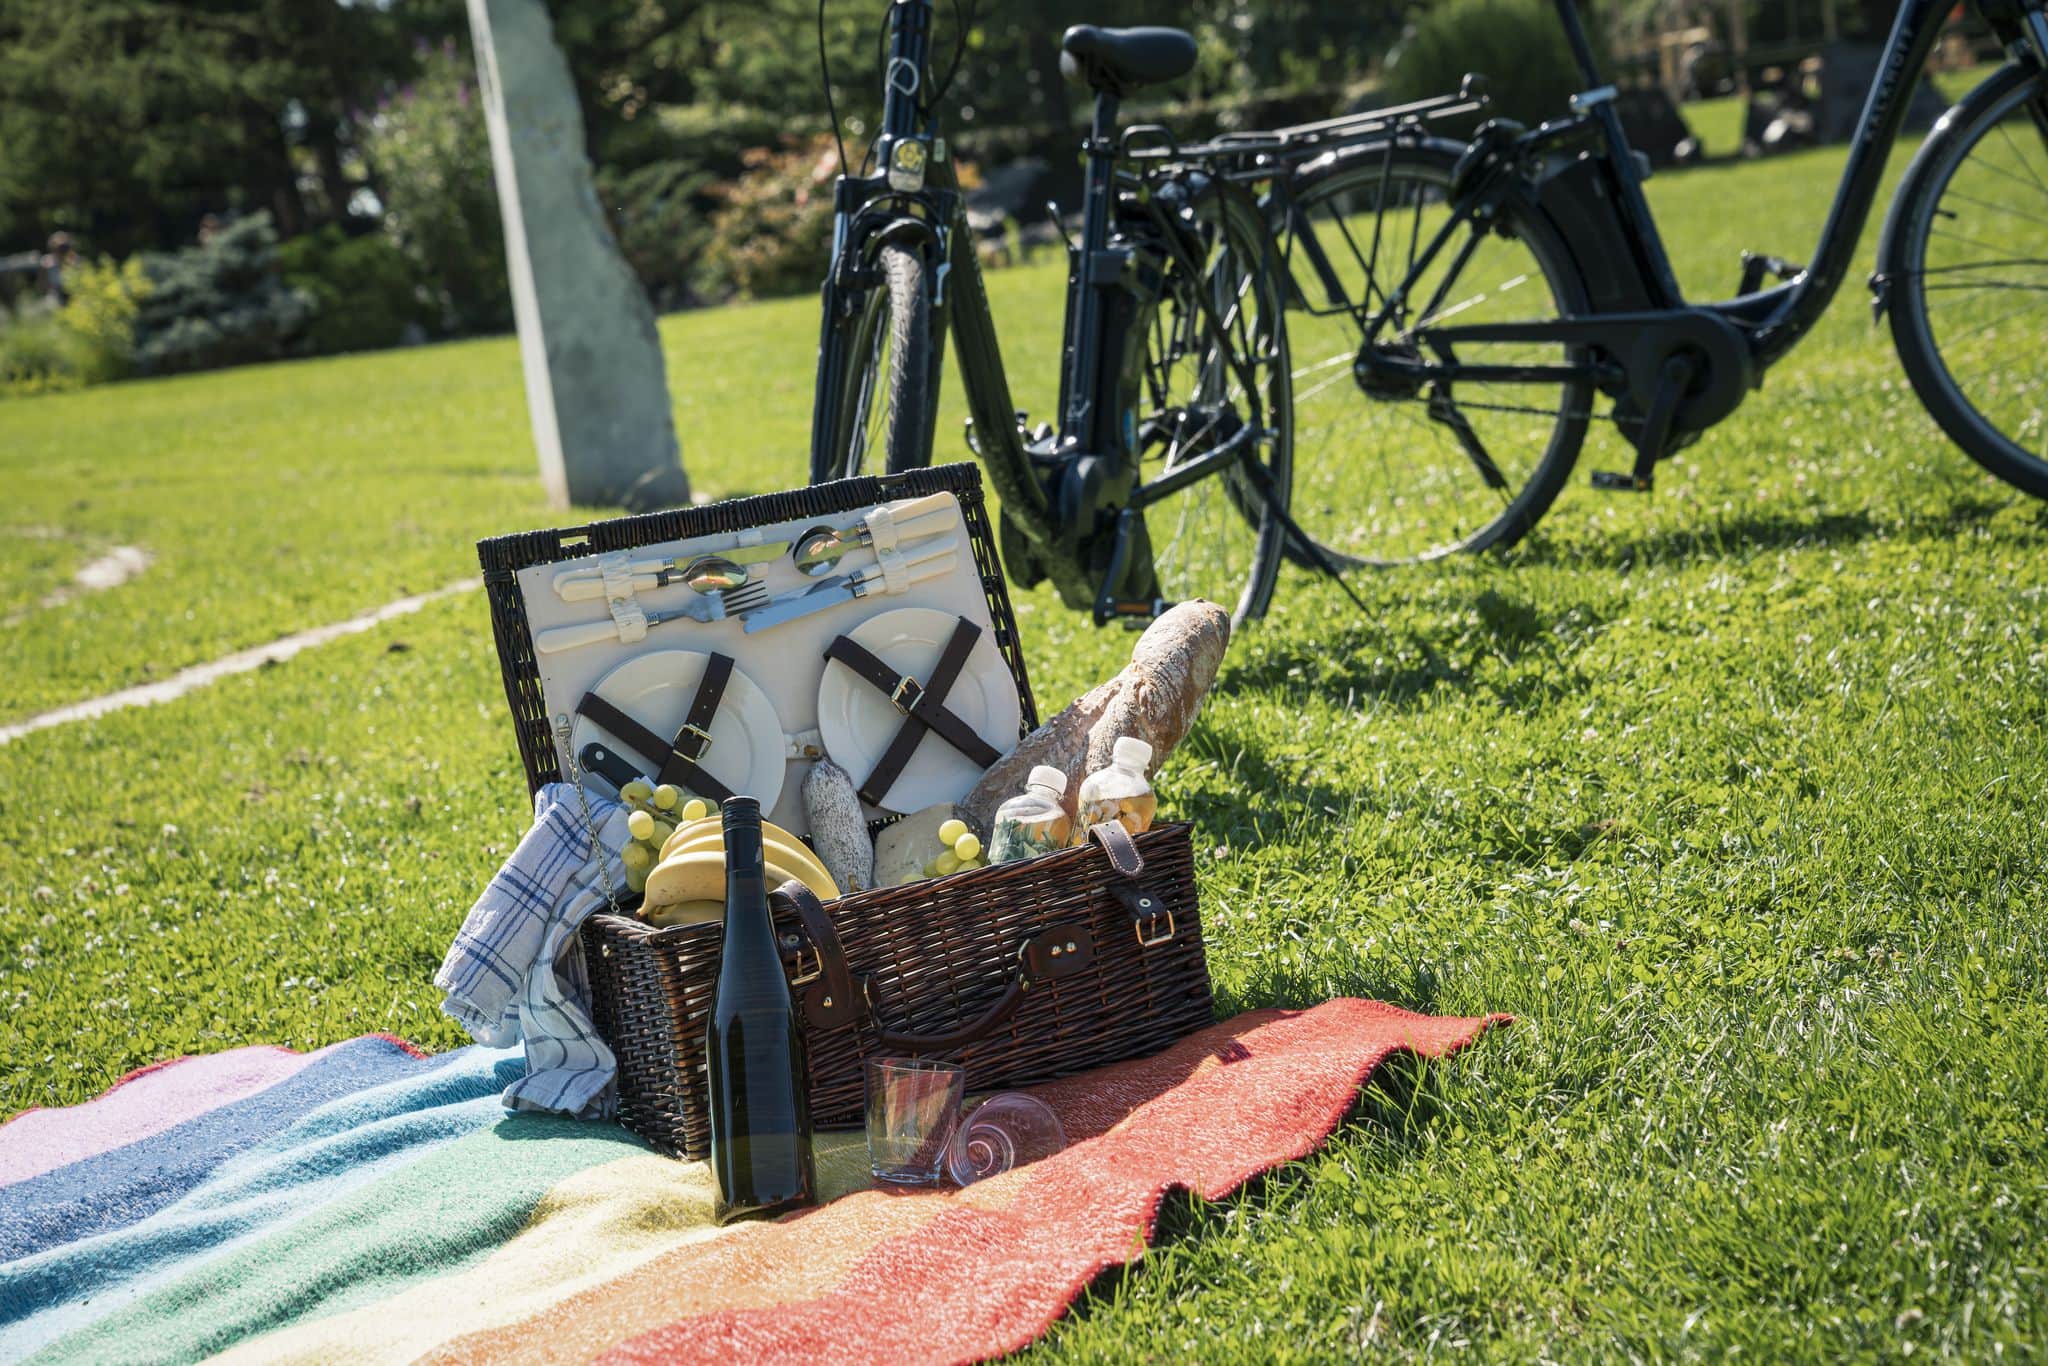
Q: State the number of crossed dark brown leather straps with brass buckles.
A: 2